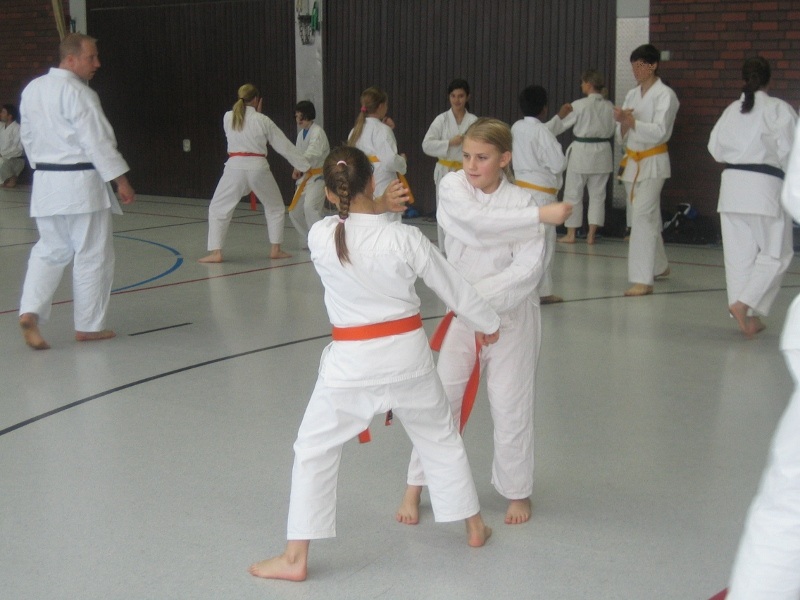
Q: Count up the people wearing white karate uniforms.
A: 13